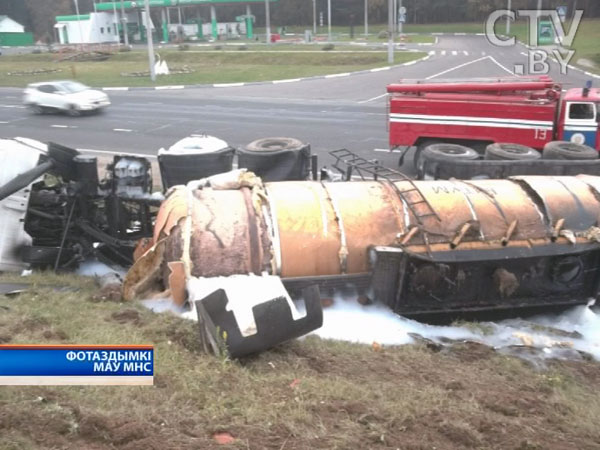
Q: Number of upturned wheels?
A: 5